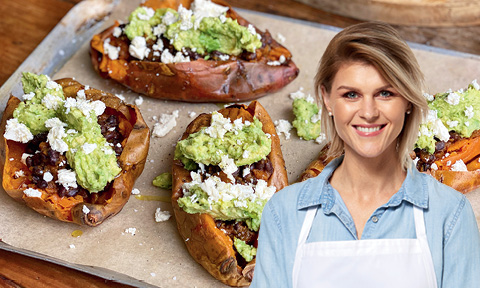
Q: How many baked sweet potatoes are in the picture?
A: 4